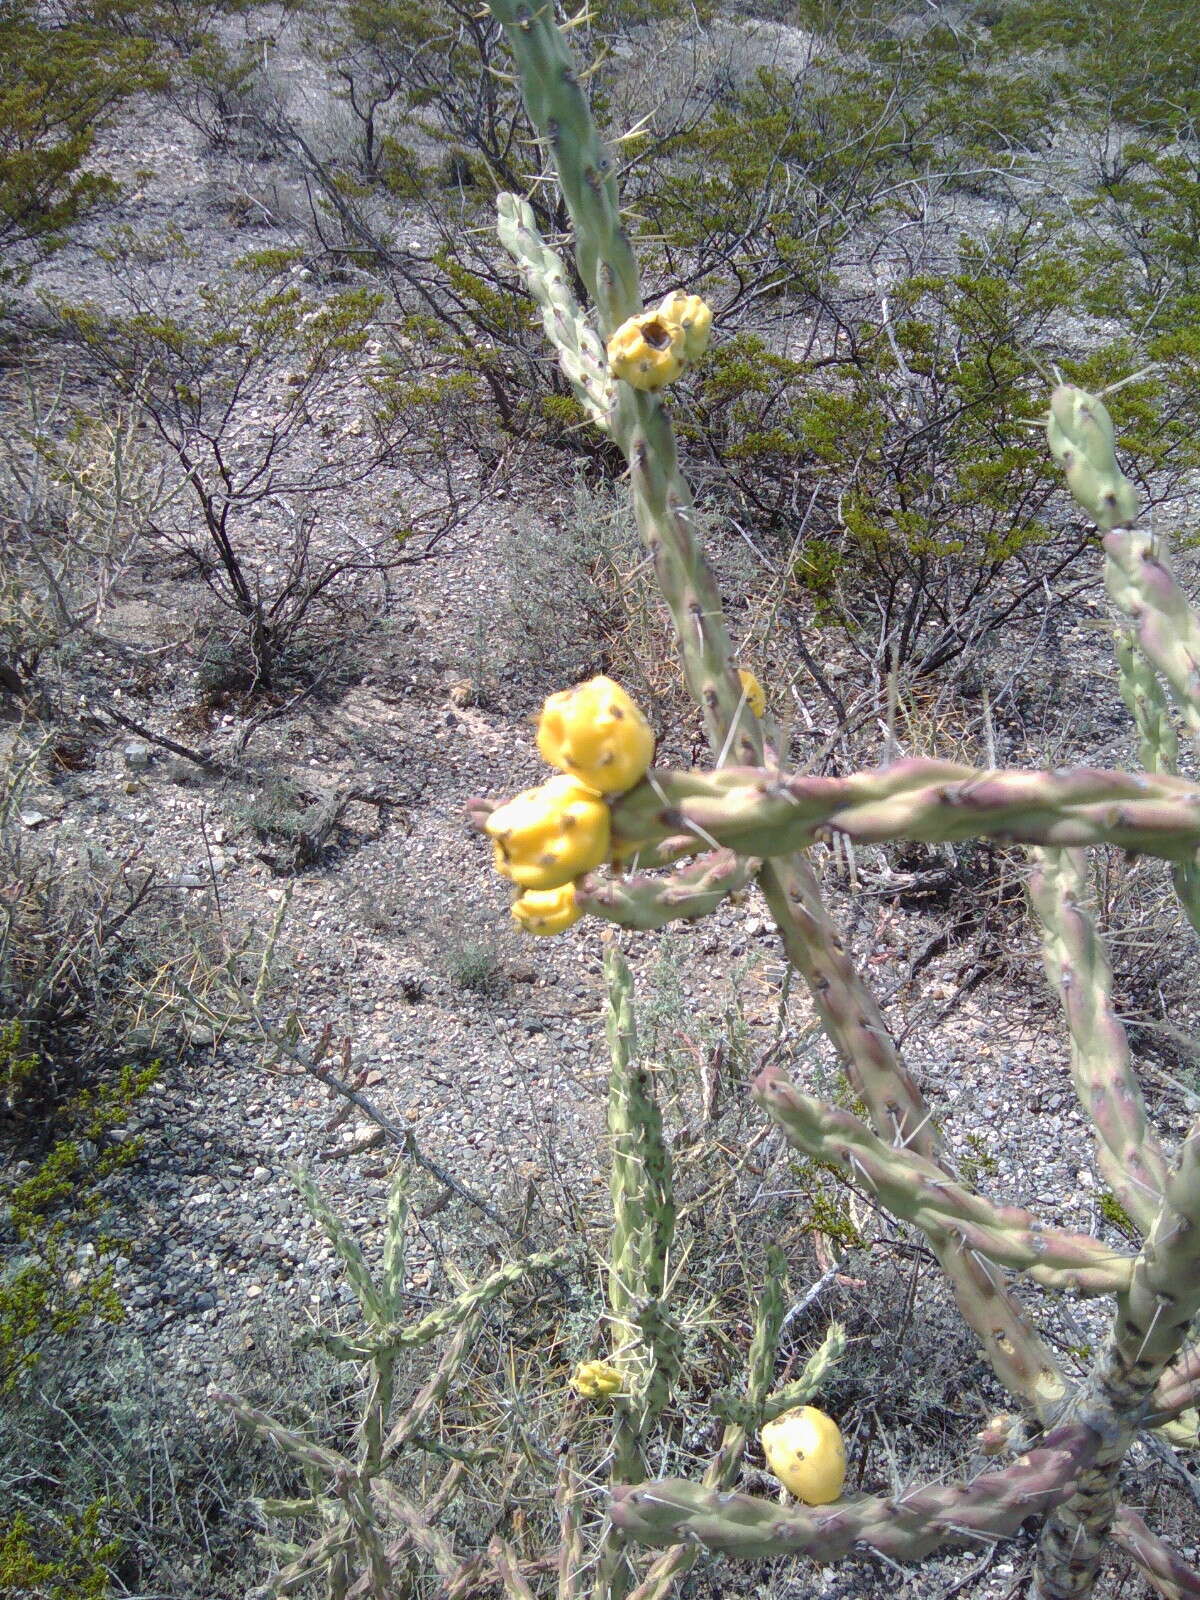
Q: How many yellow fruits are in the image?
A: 8